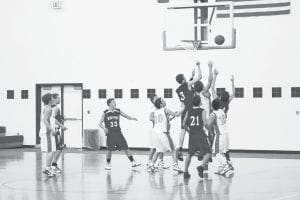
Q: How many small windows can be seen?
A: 13